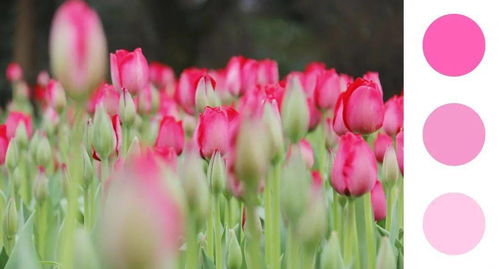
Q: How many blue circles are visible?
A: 0